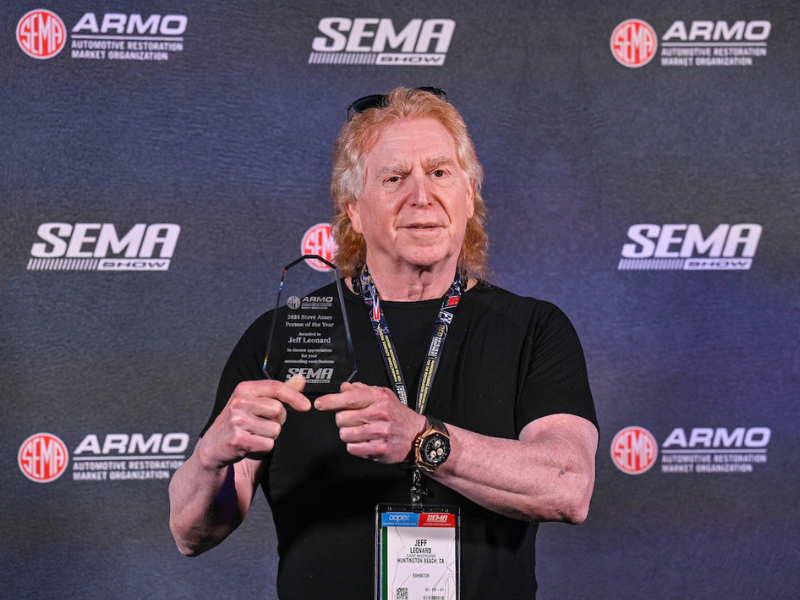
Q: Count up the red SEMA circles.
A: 5